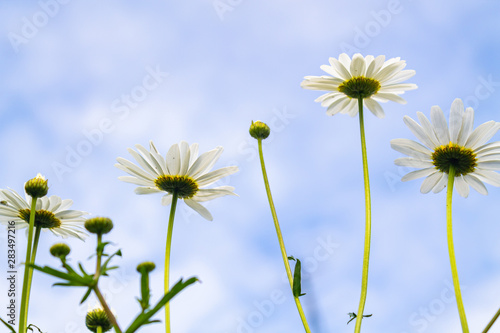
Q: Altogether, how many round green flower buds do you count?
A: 6